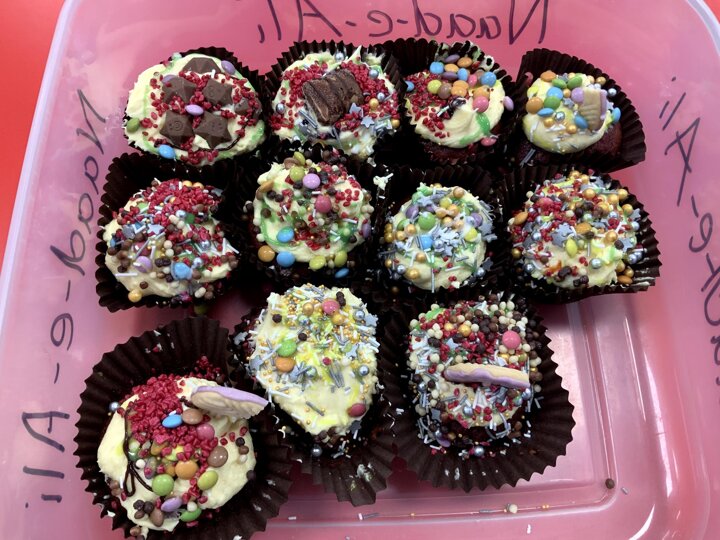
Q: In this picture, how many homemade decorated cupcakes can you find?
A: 11